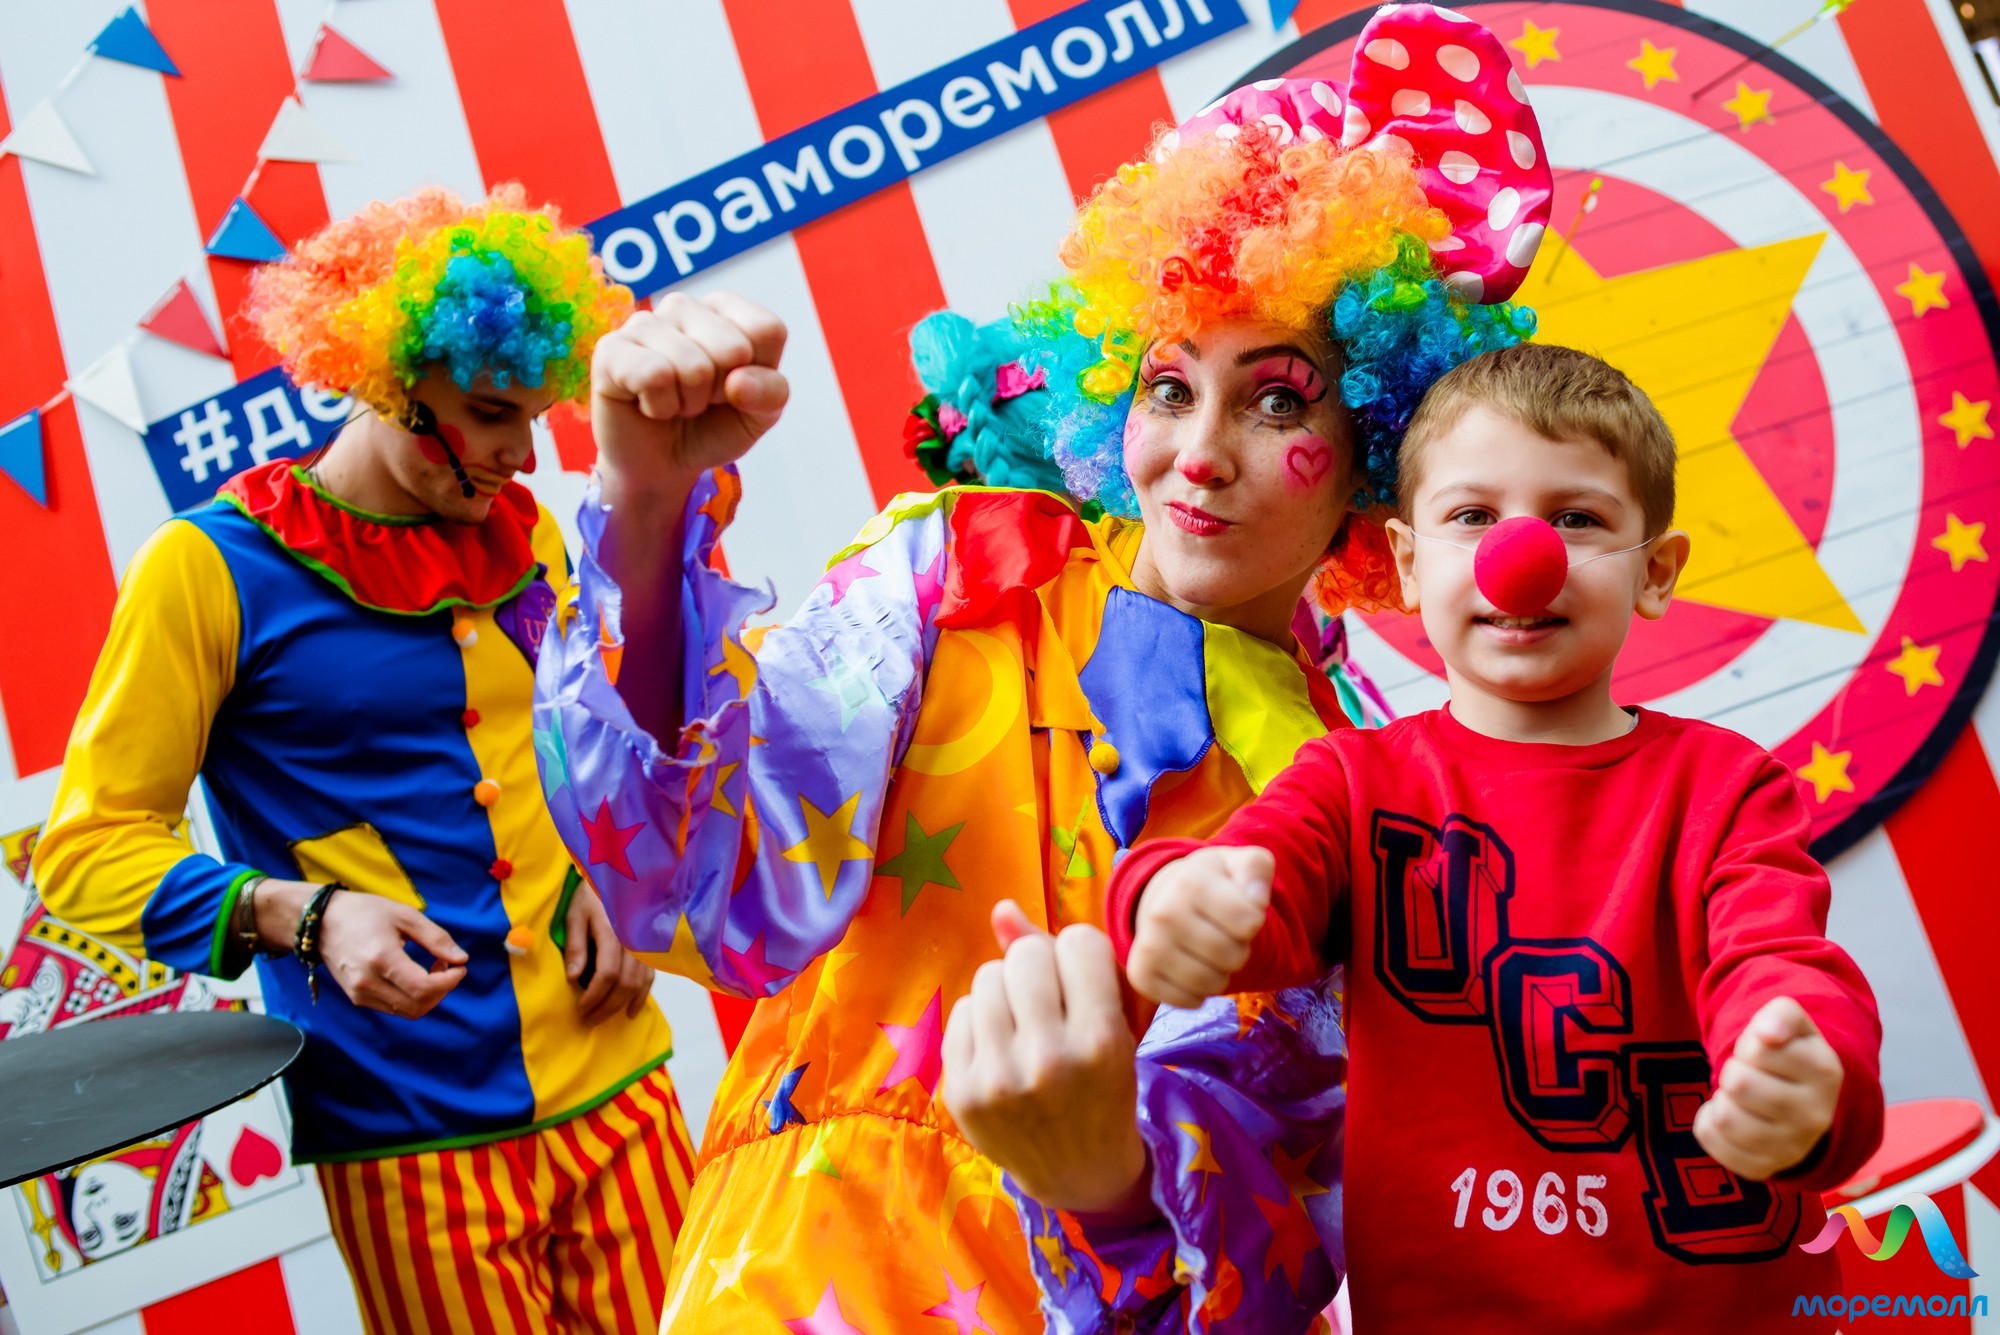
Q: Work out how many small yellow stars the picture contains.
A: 9